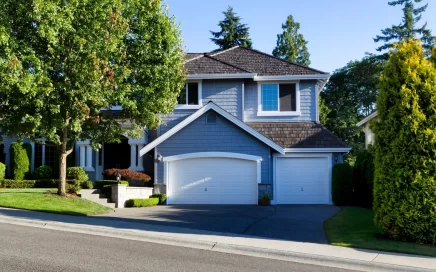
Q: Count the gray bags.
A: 0